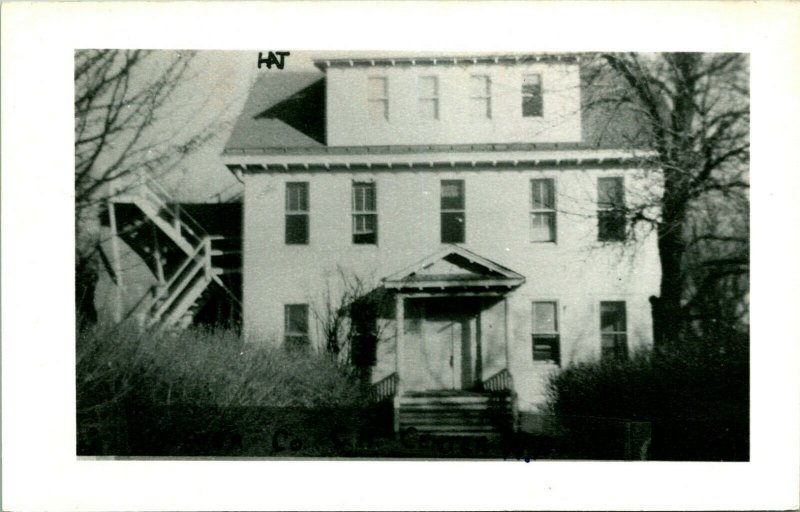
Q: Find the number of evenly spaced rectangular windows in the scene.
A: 13